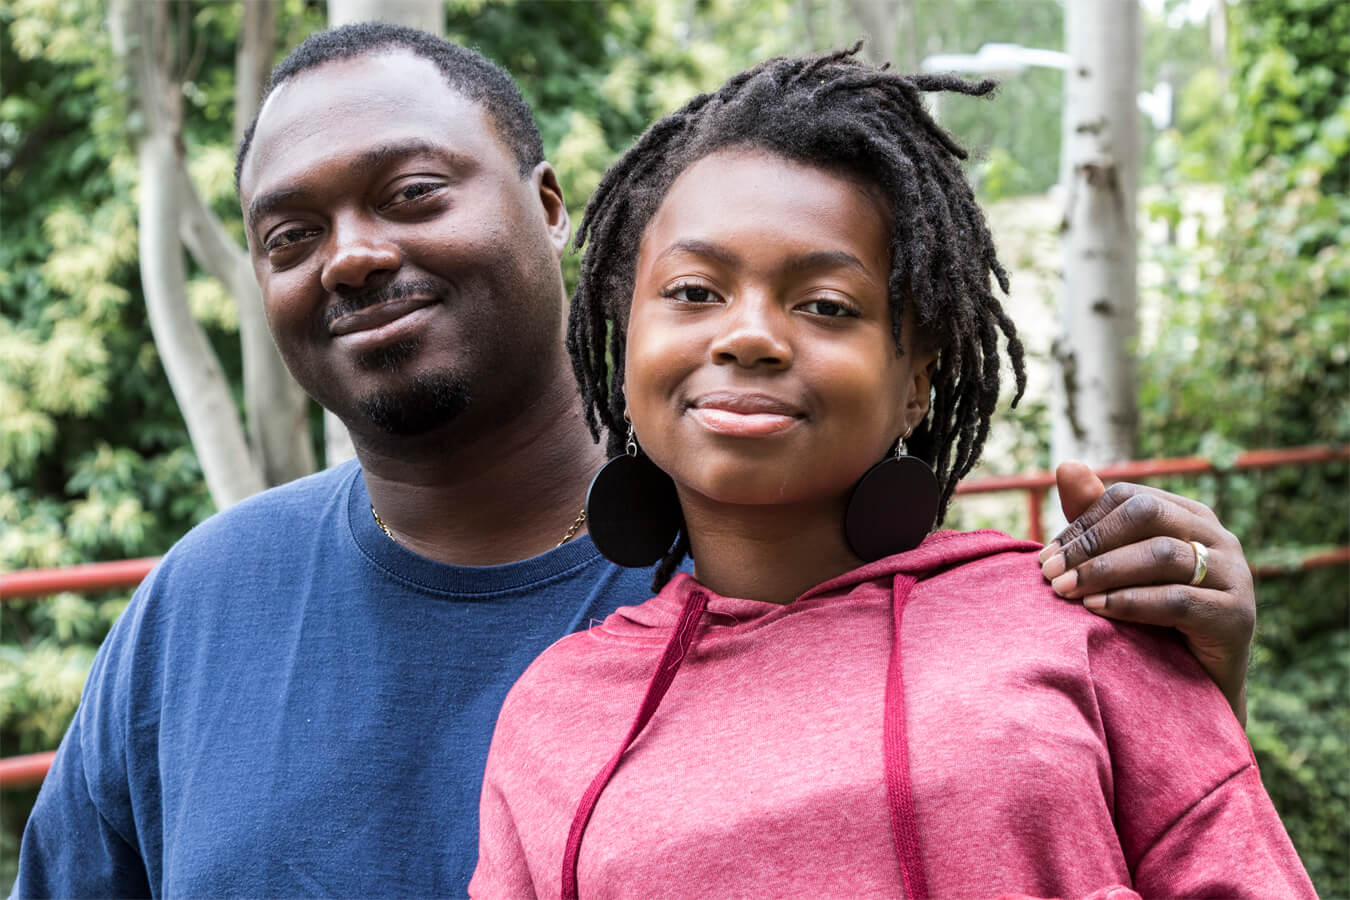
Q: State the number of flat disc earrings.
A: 2